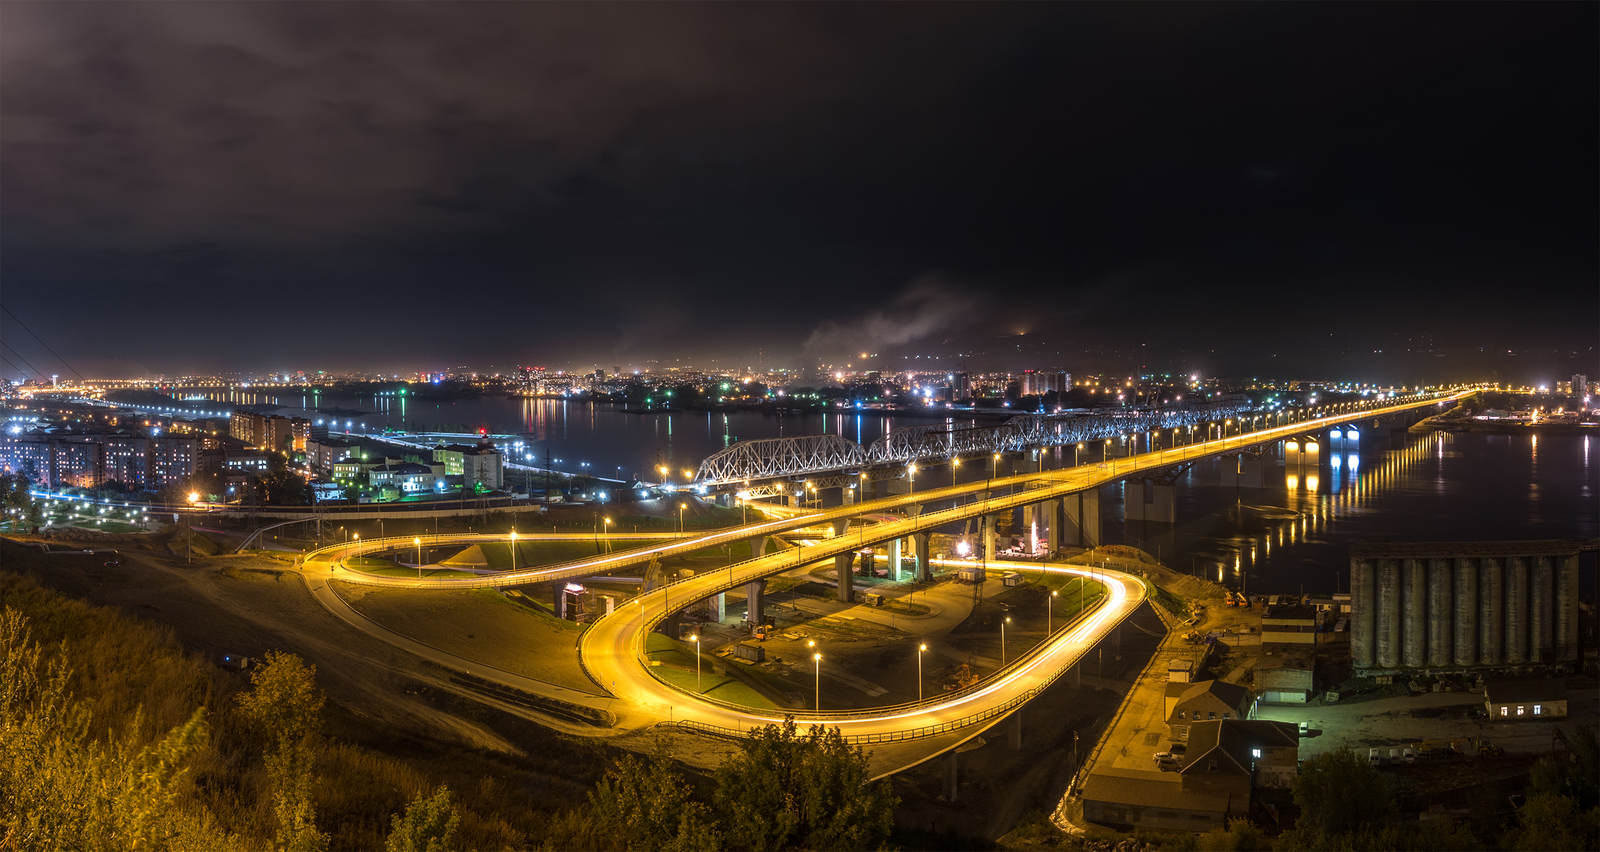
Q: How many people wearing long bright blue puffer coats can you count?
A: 0